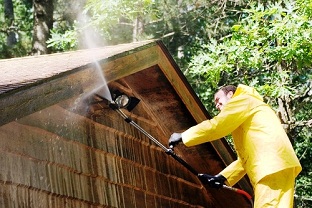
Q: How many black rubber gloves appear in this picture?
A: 2